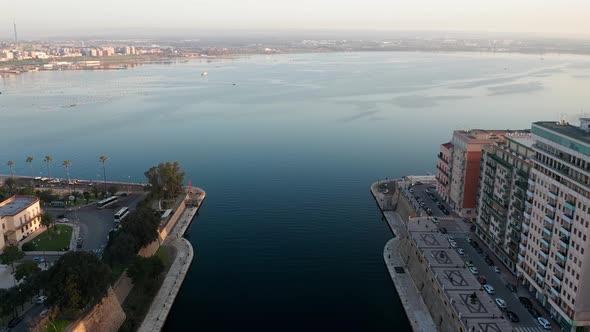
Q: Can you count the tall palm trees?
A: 5